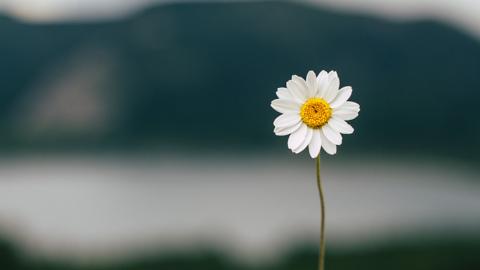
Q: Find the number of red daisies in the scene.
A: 0